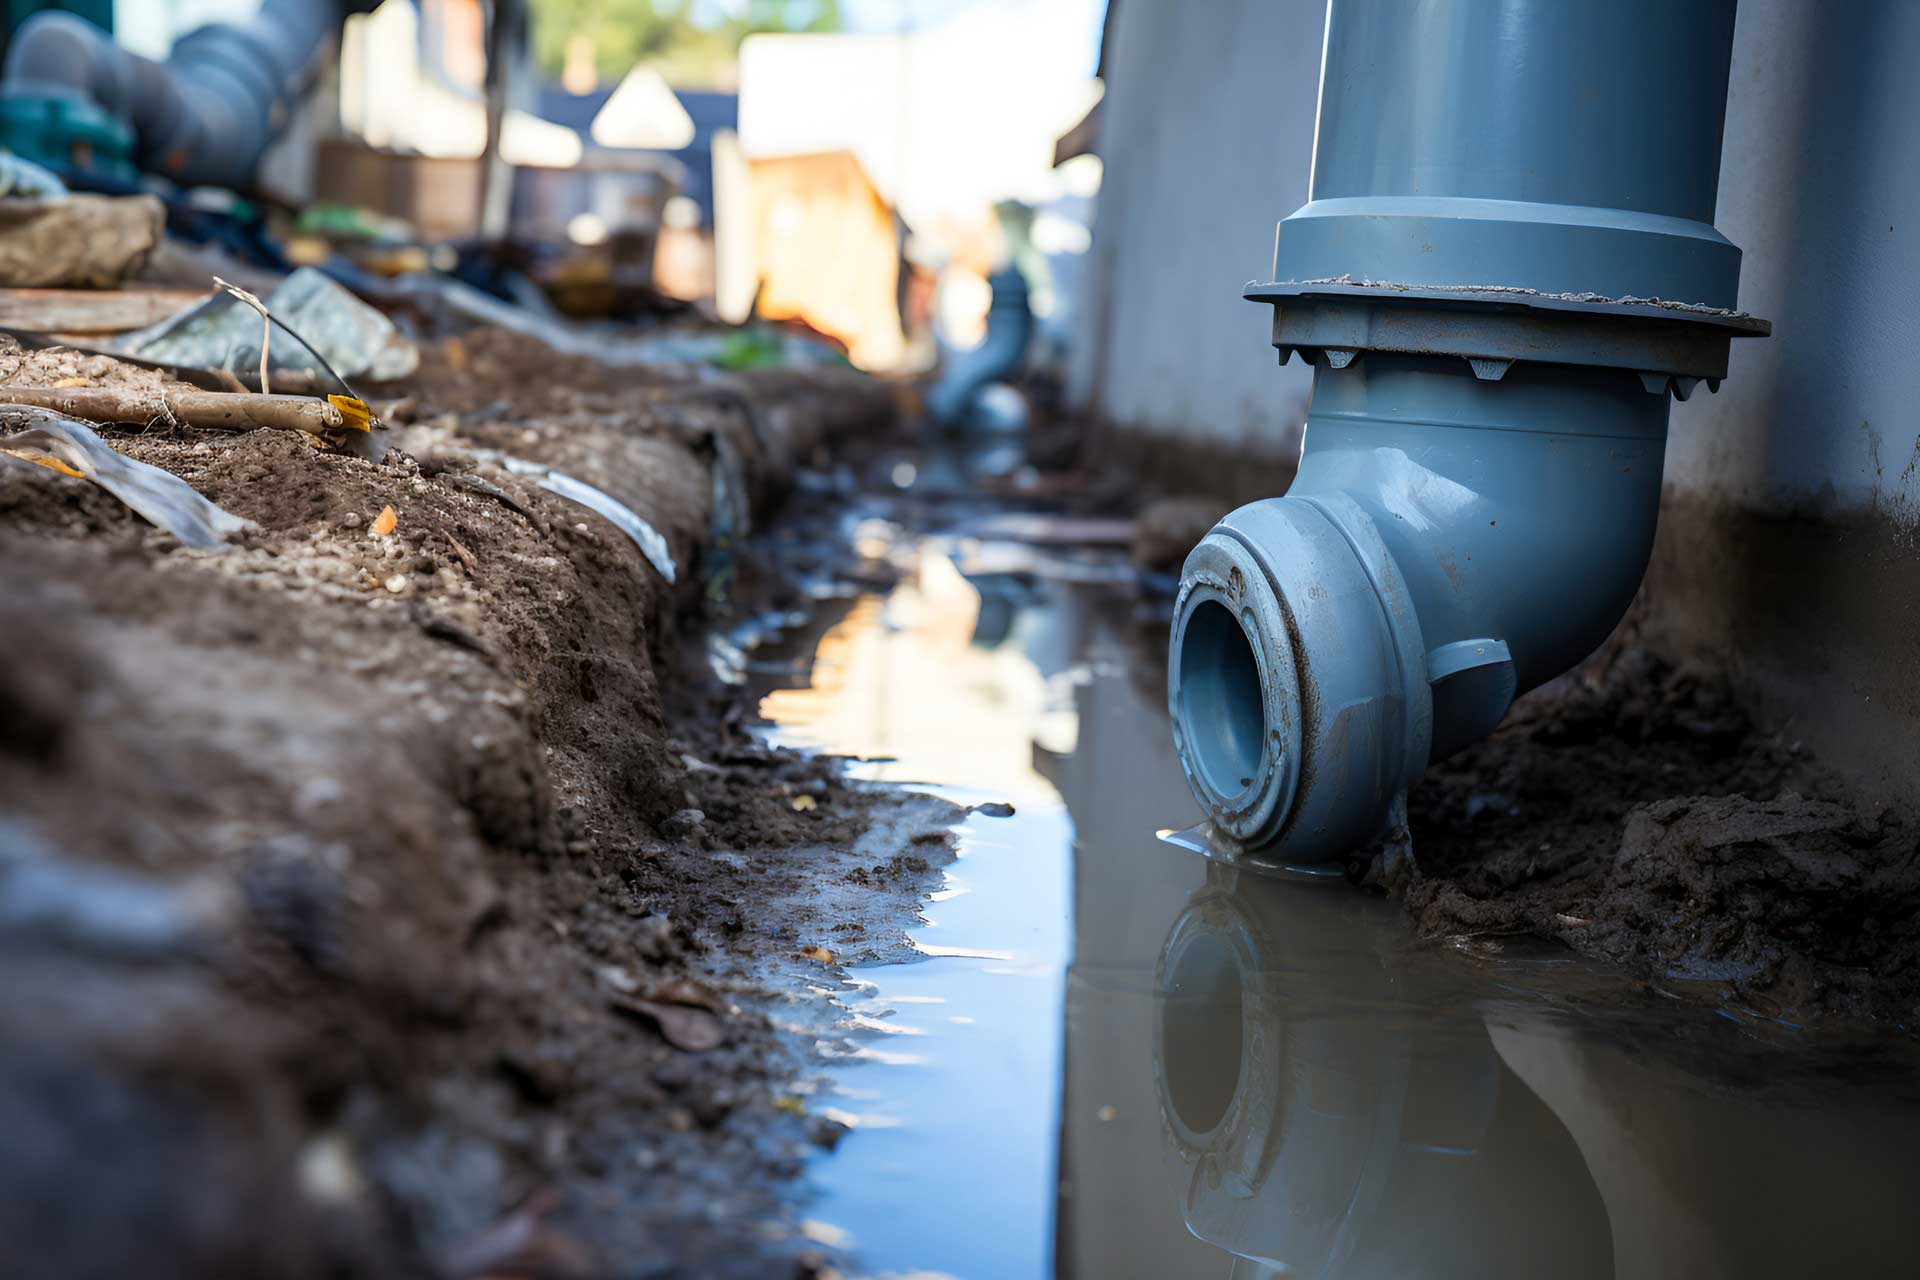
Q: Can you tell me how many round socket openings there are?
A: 1